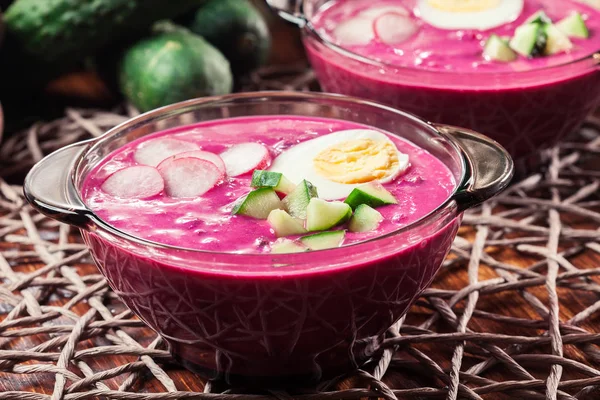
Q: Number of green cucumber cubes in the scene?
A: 14